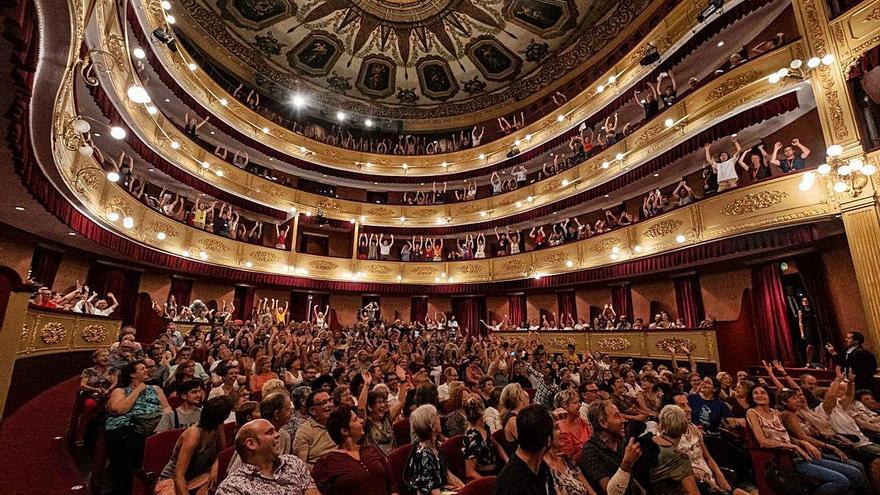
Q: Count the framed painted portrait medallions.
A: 6